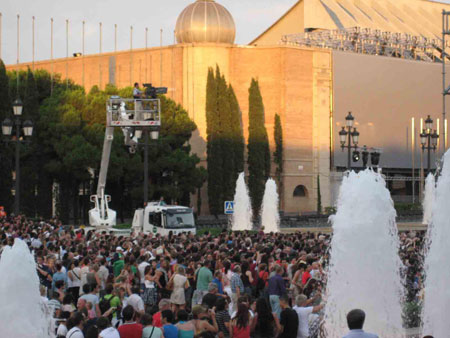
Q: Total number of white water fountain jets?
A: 6